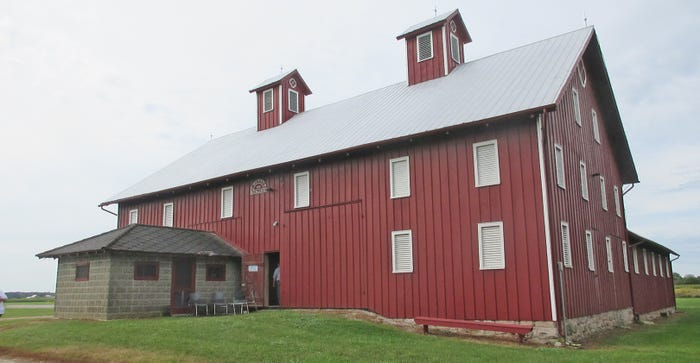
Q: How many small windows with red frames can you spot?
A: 3